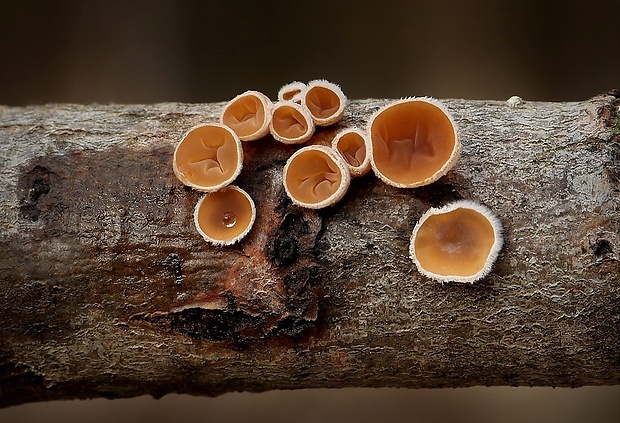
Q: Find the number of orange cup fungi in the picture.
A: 10